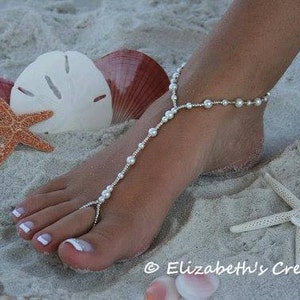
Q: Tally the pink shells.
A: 2